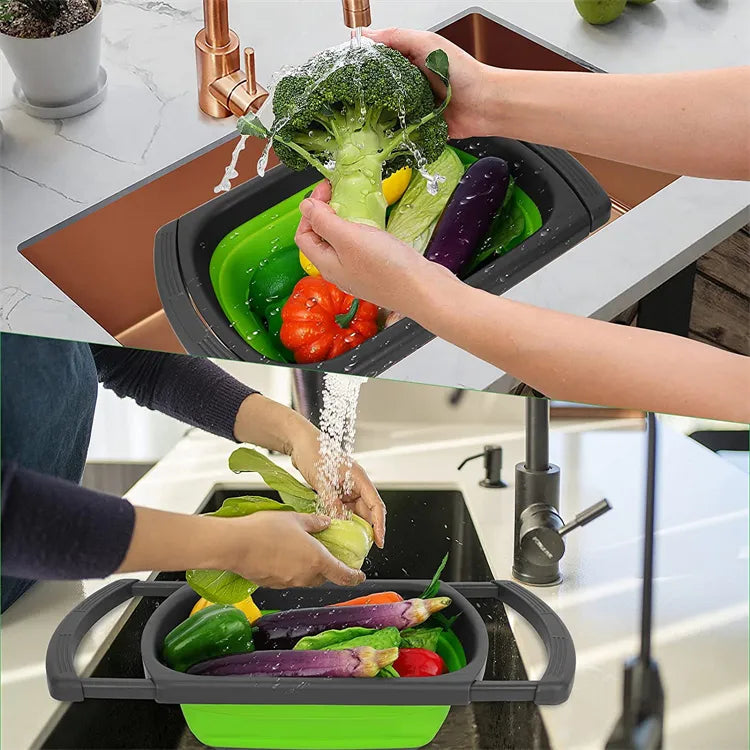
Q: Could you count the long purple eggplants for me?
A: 3